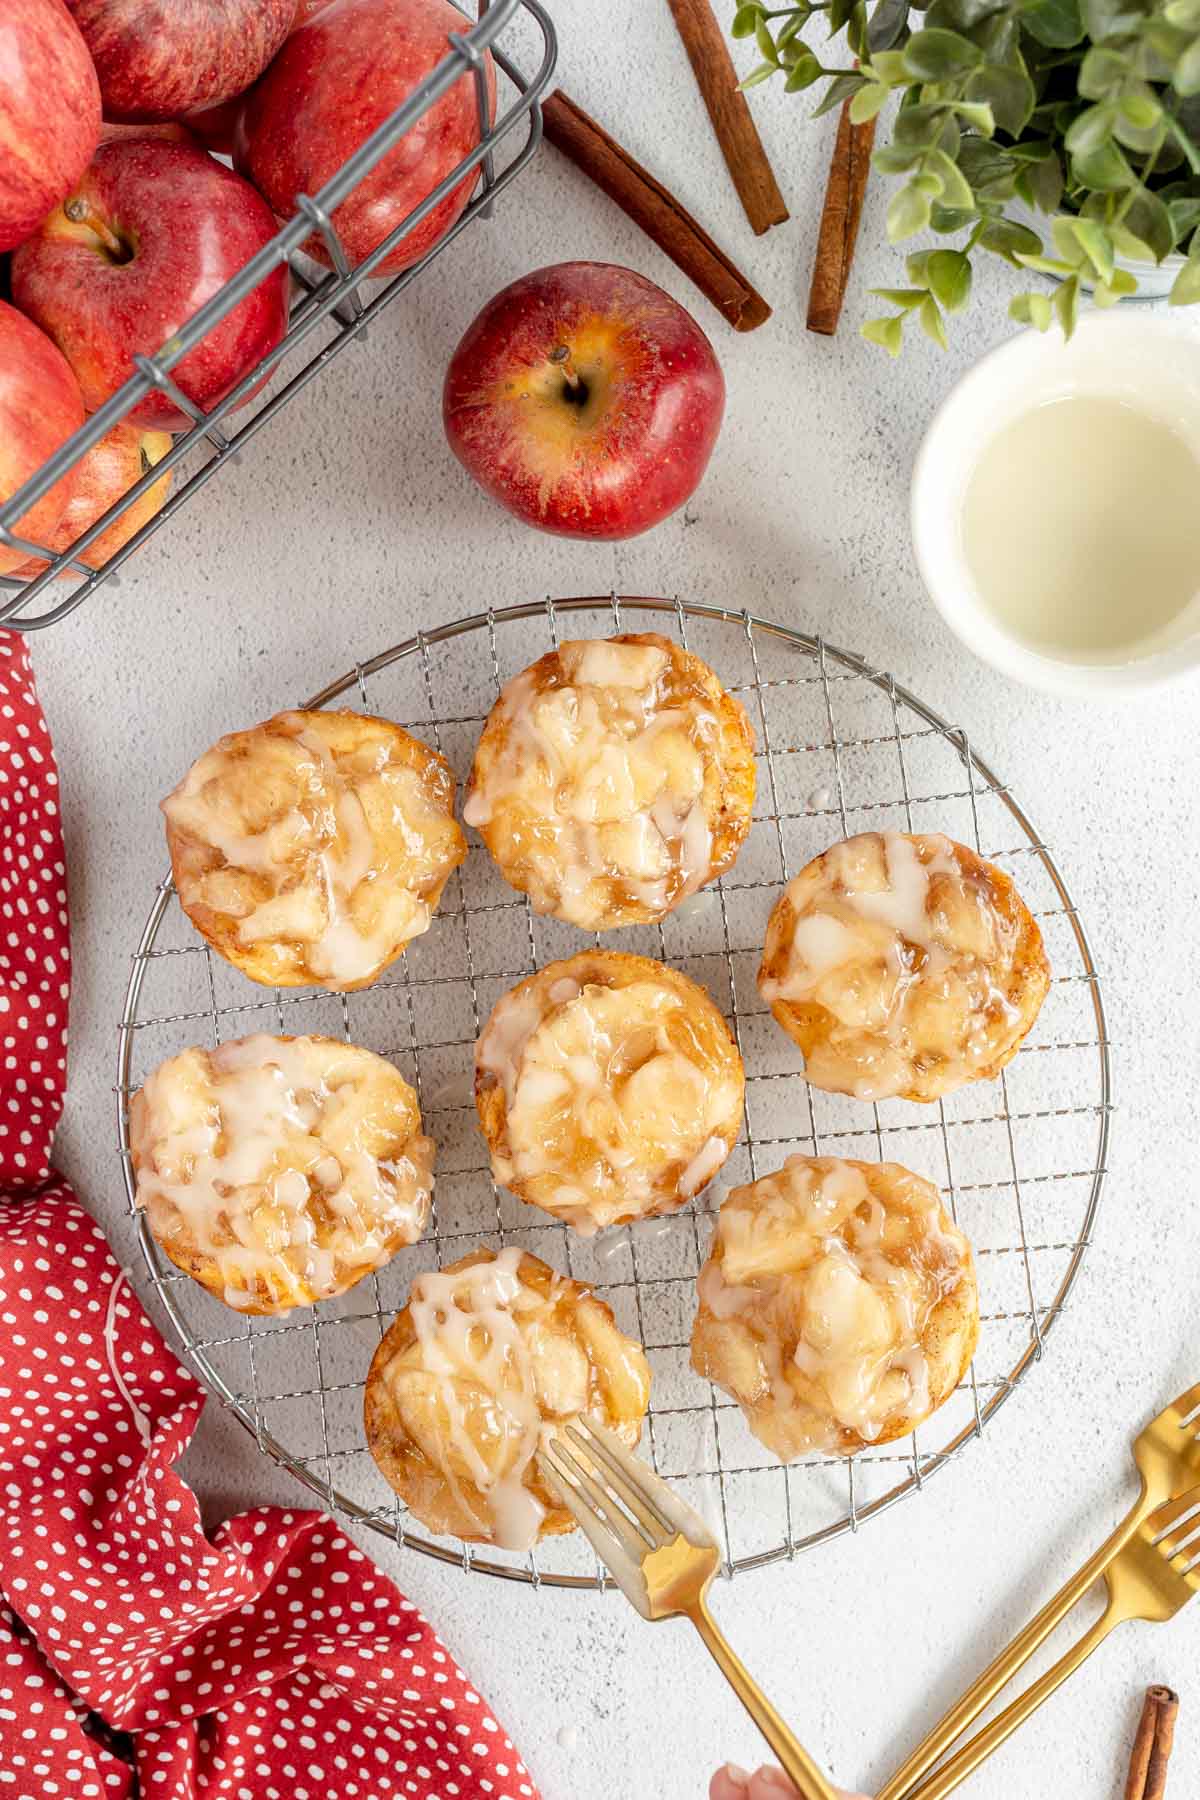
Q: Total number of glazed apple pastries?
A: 7